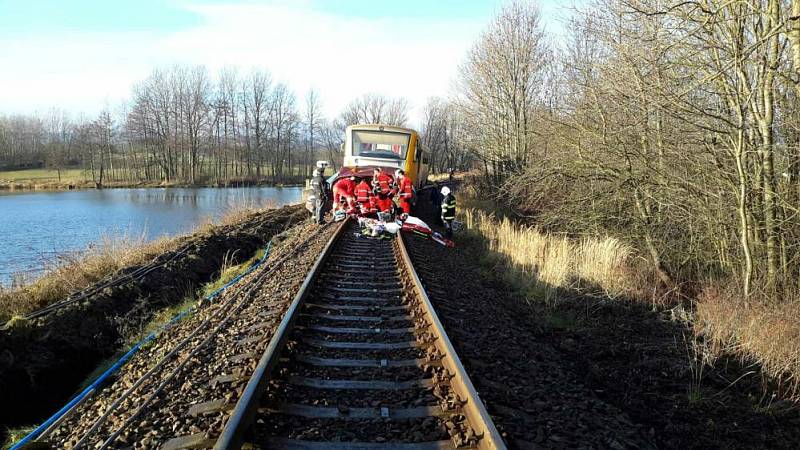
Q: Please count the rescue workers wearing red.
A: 4